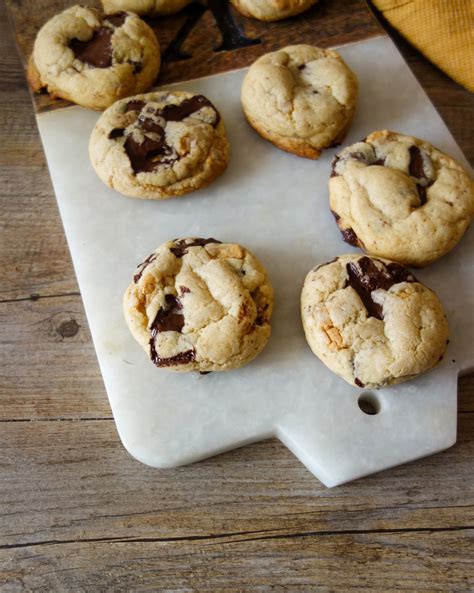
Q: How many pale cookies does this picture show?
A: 8